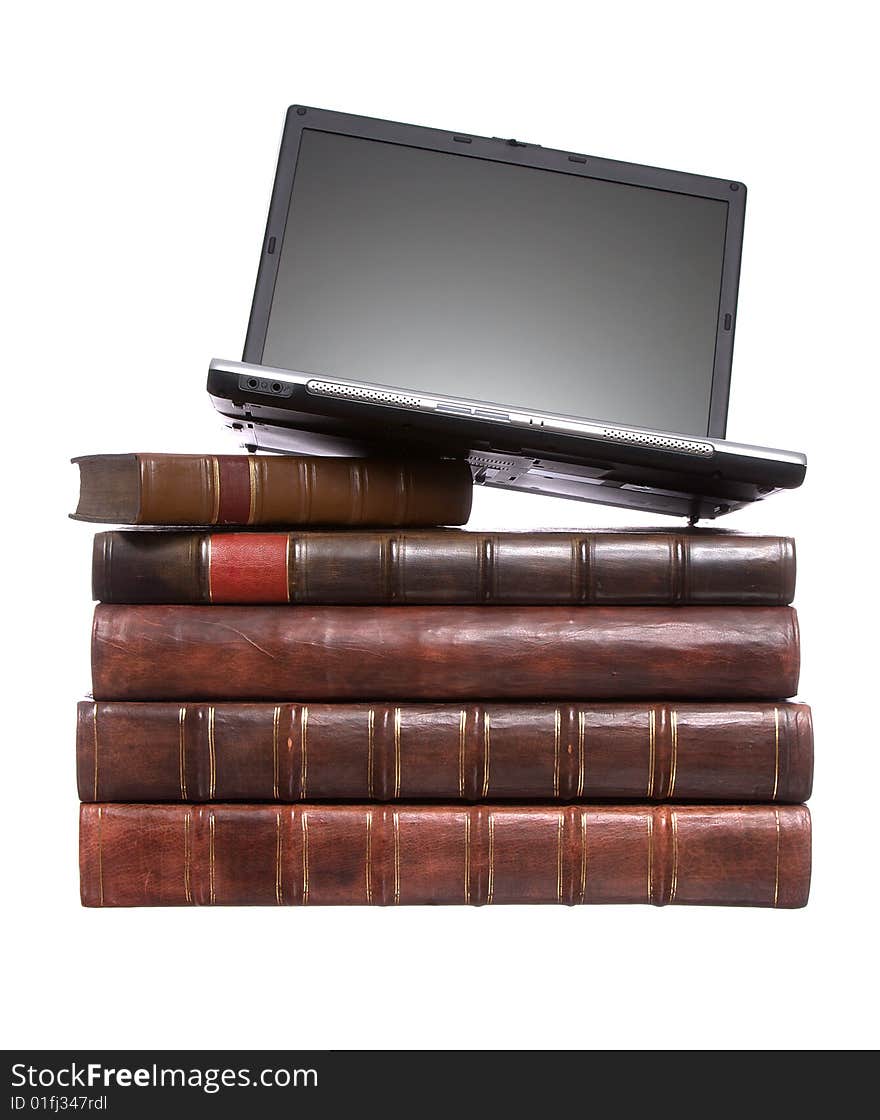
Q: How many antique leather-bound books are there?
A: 5